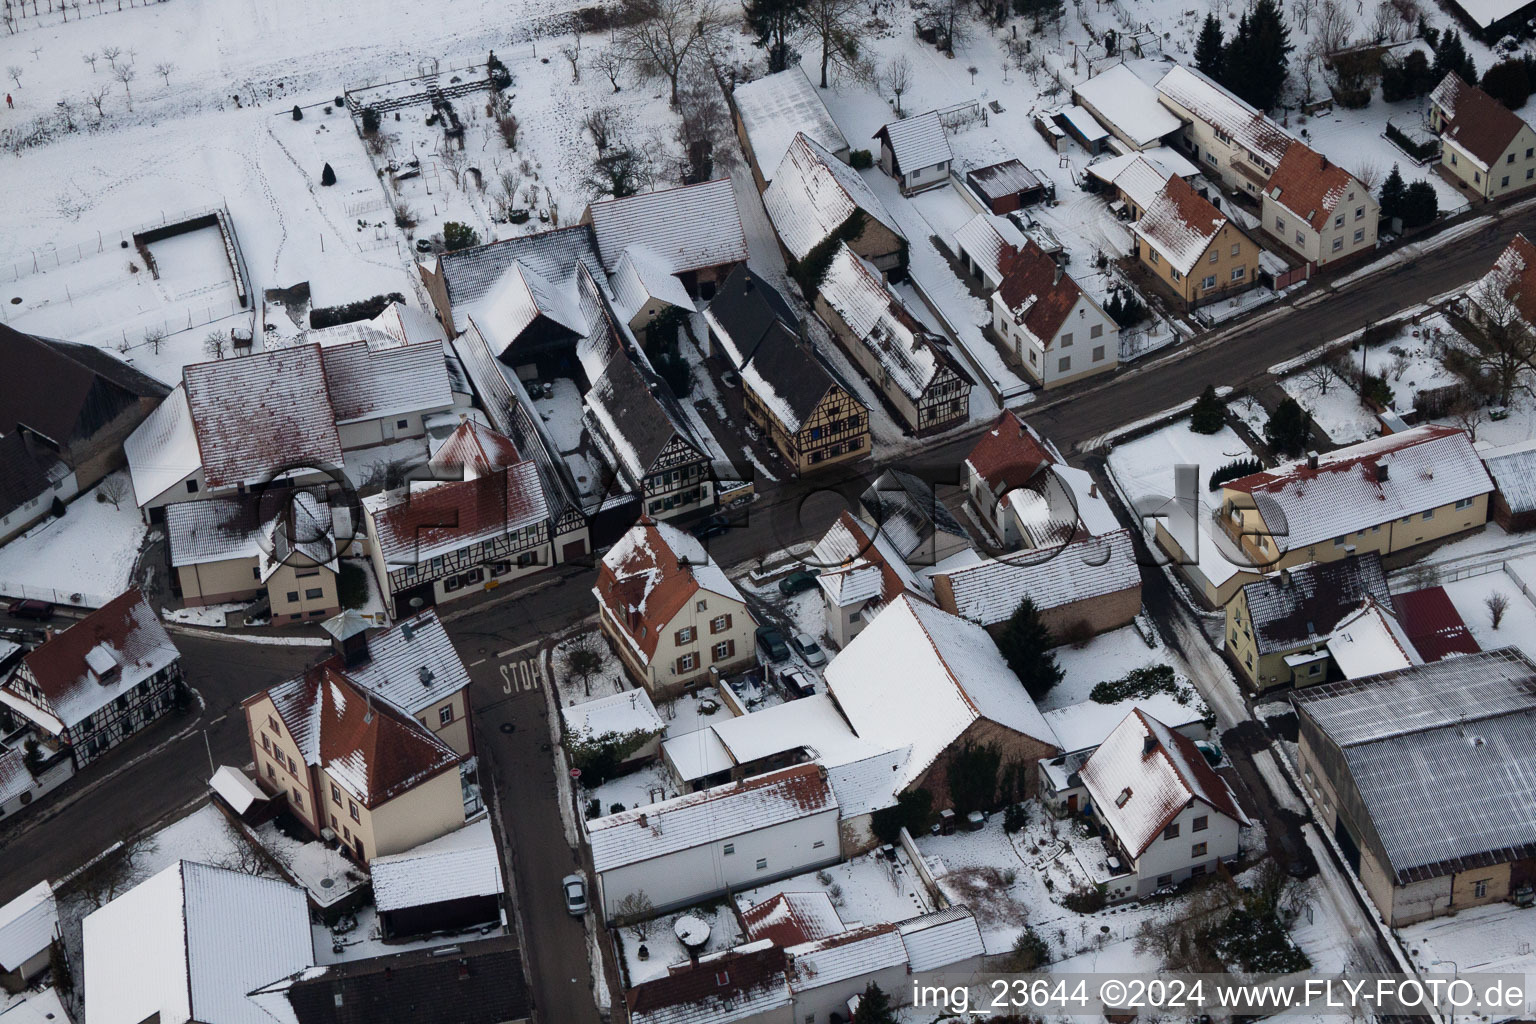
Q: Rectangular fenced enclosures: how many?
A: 1